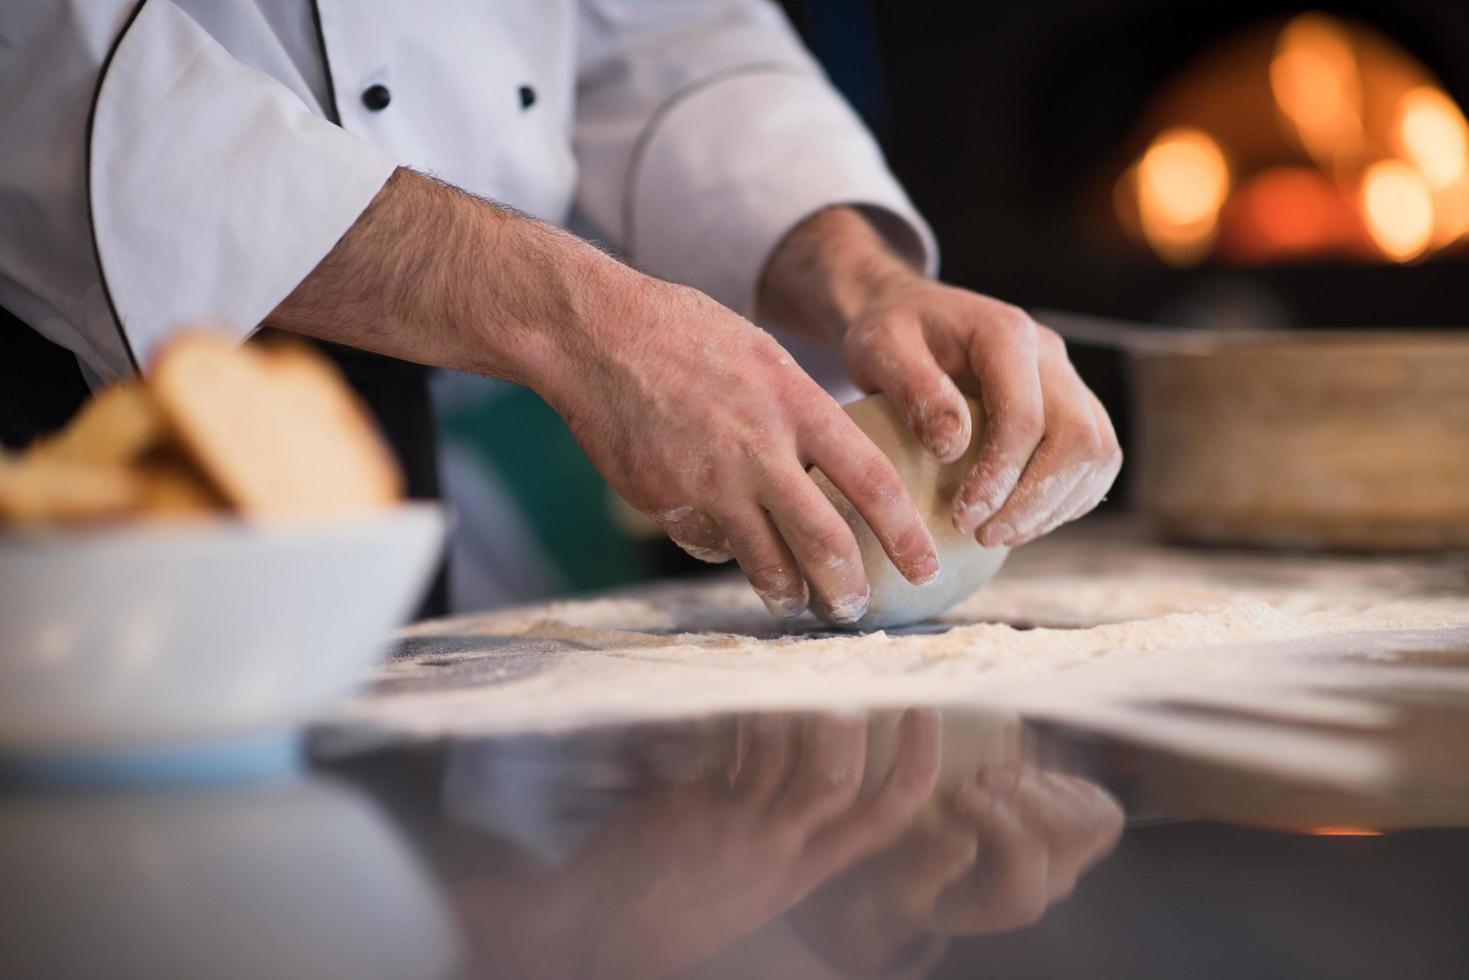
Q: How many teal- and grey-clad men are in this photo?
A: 0